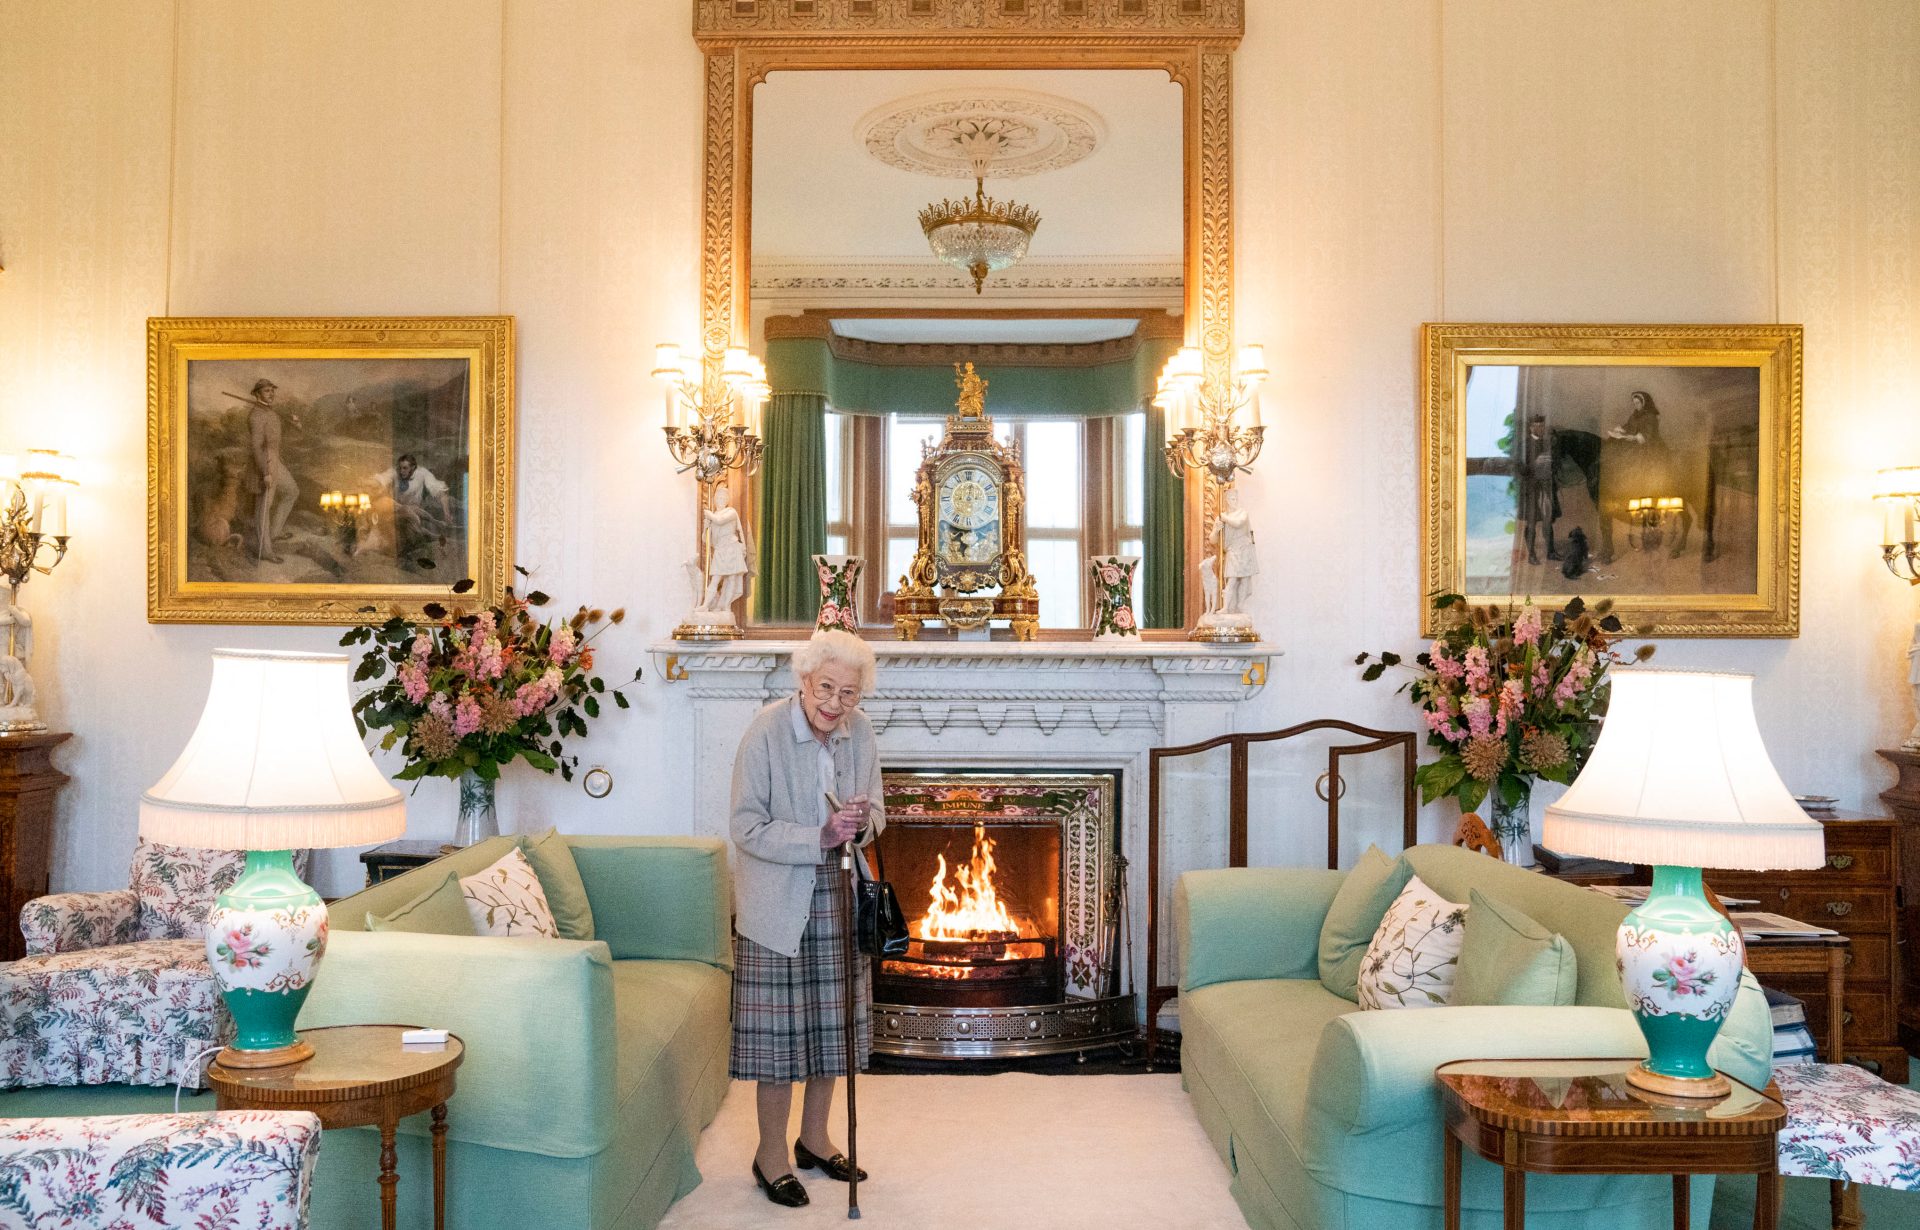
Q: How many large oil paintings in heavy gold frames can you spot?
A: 2